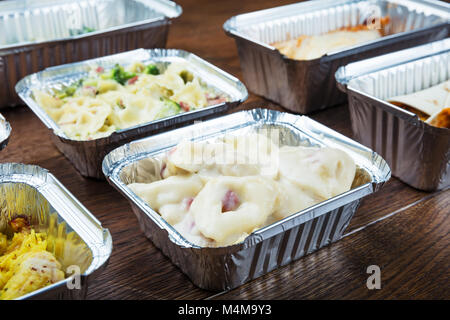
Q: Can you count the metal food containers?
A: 7